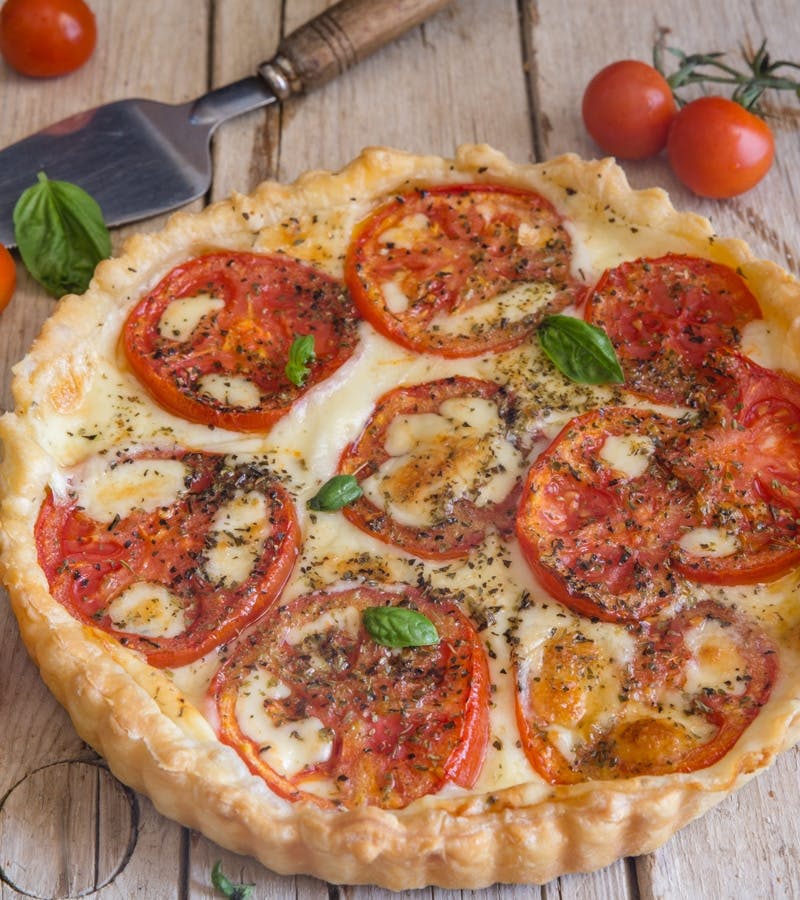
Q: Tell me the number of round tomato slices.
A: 9